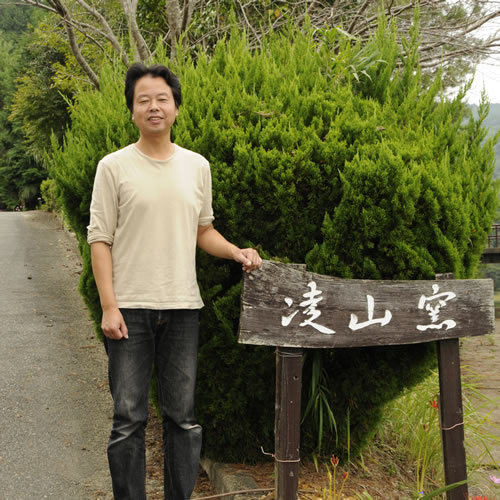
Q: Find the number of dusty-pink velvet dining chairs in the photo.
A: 0